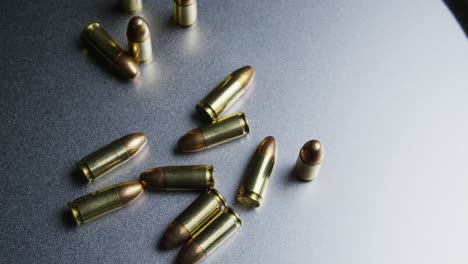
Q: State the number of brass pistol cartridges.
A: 13